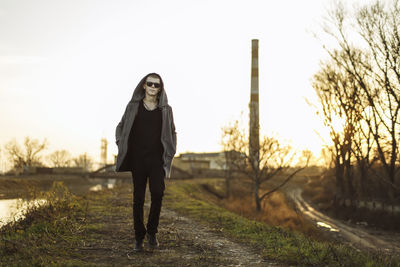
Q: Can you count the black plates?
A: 0